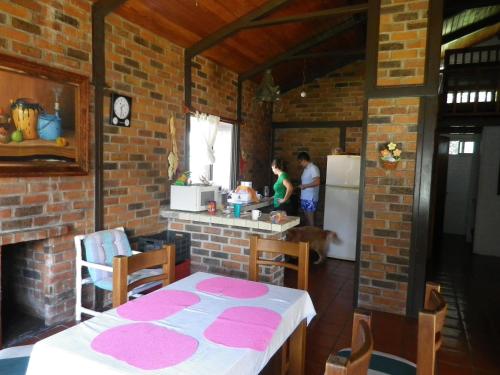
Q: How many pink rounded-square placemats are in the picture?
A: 4